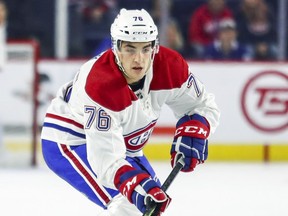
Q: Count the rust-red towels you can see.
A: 0